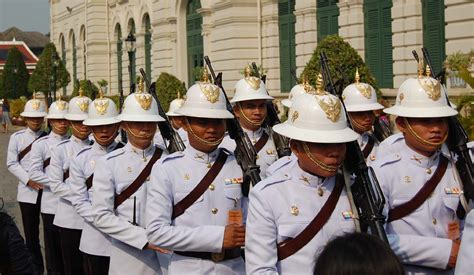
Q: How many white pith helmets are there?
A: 12